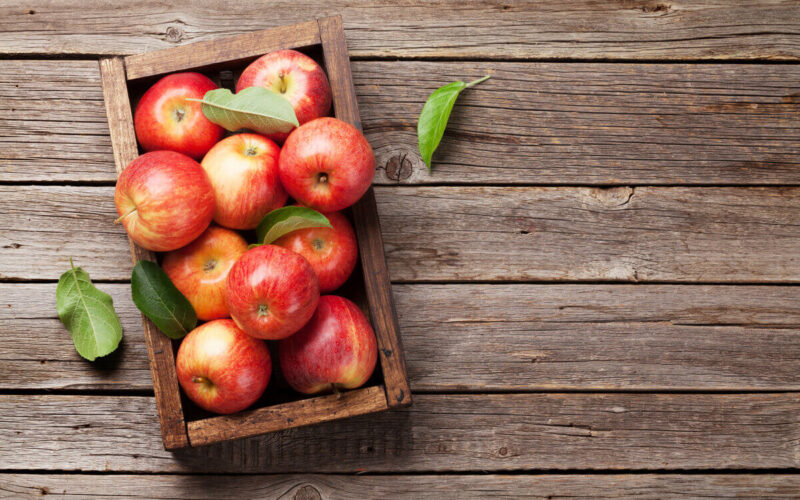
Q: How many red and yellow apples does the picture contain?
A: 10